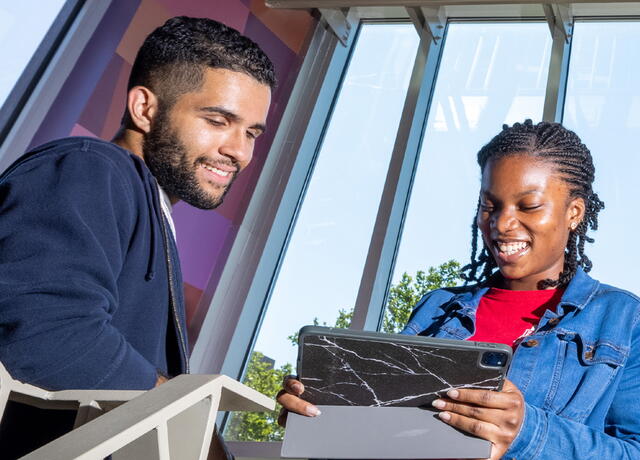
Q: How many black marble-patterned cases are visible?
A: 1